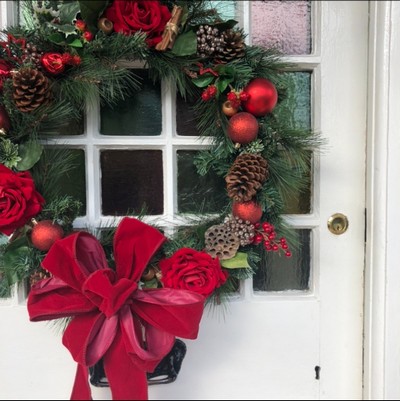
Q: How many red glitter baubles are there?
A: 3